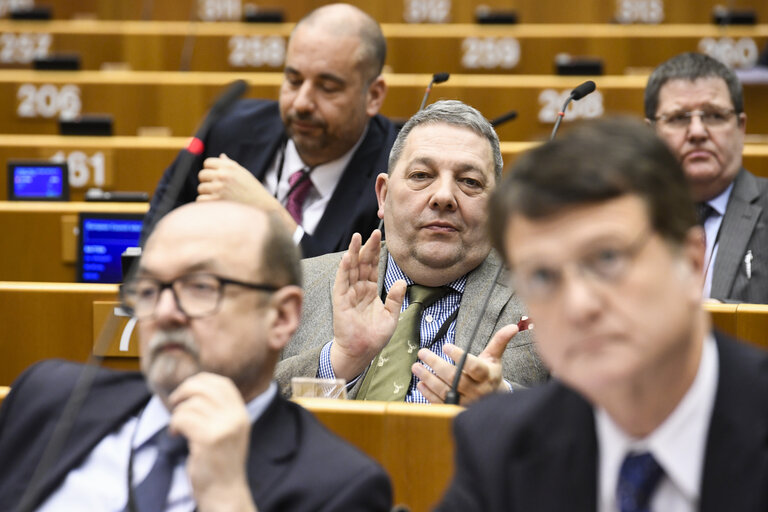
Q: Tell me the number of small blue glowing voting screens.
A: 2